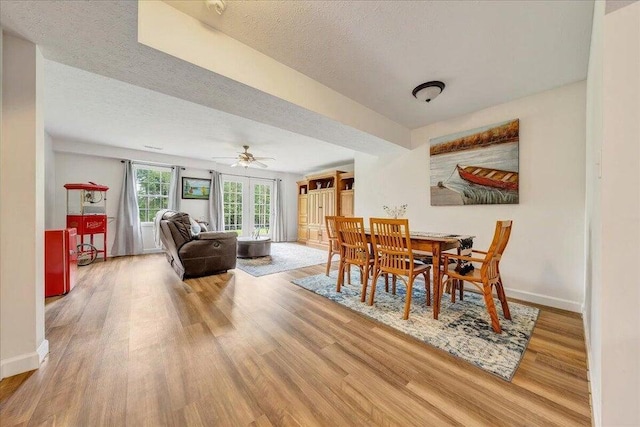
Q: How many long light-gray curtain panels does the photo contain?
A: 4